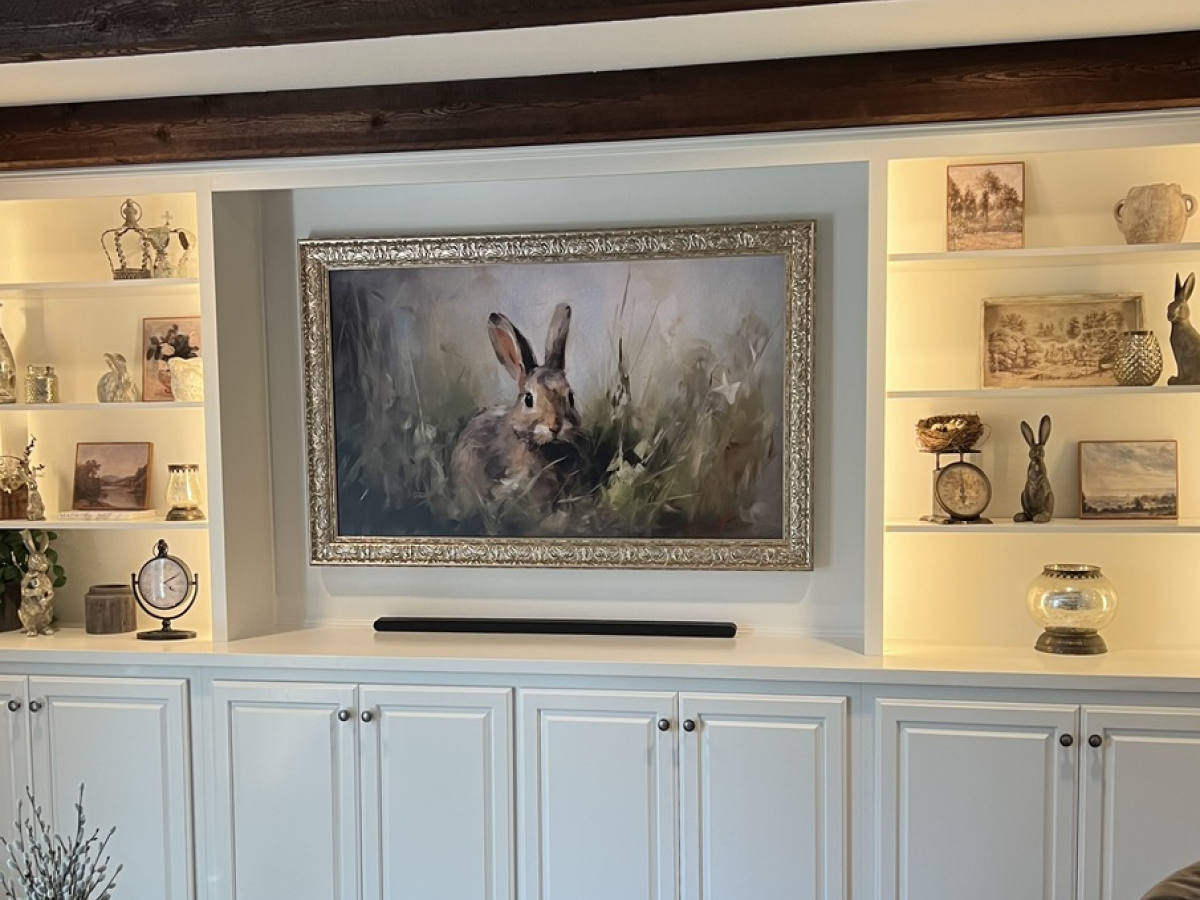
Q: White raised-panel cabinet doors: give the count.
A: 8